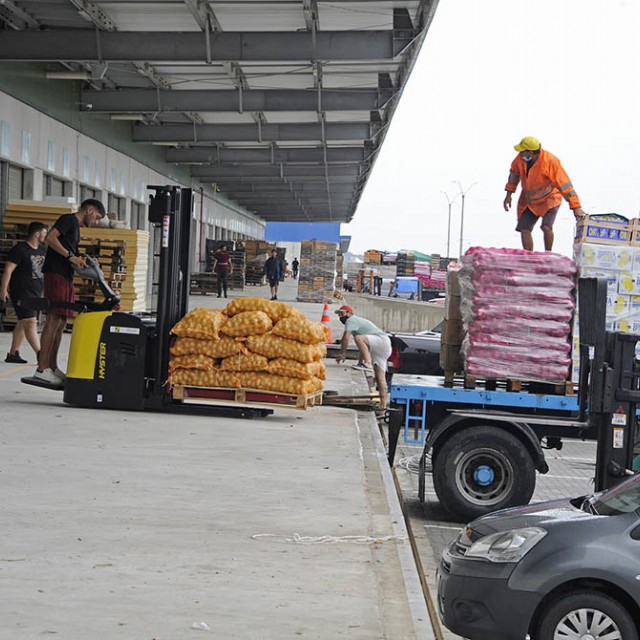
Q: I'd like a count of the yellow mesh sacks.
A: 11